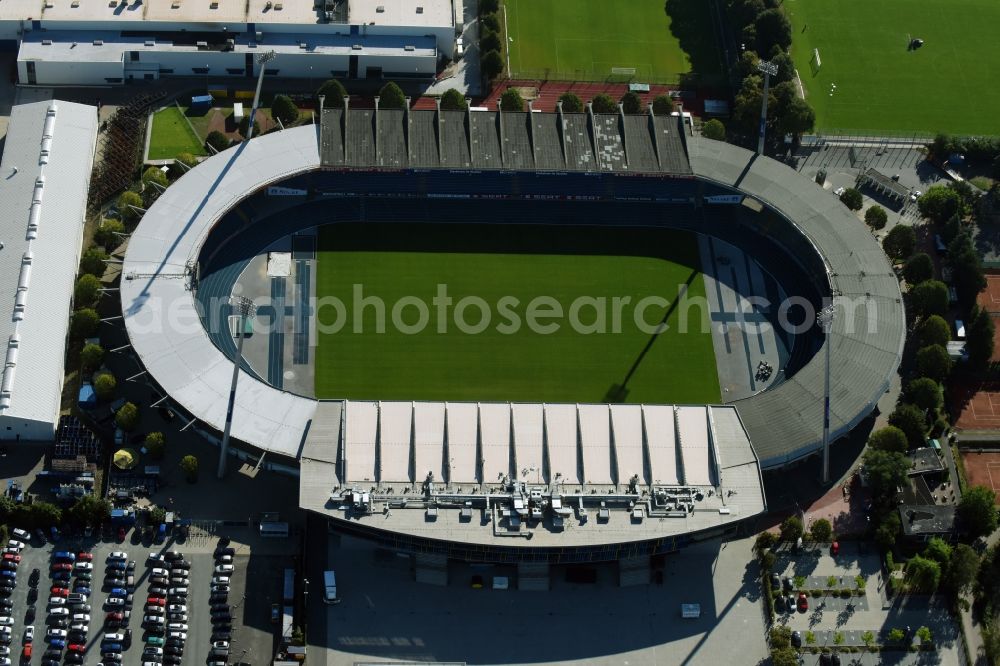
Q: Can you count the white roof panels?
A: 11